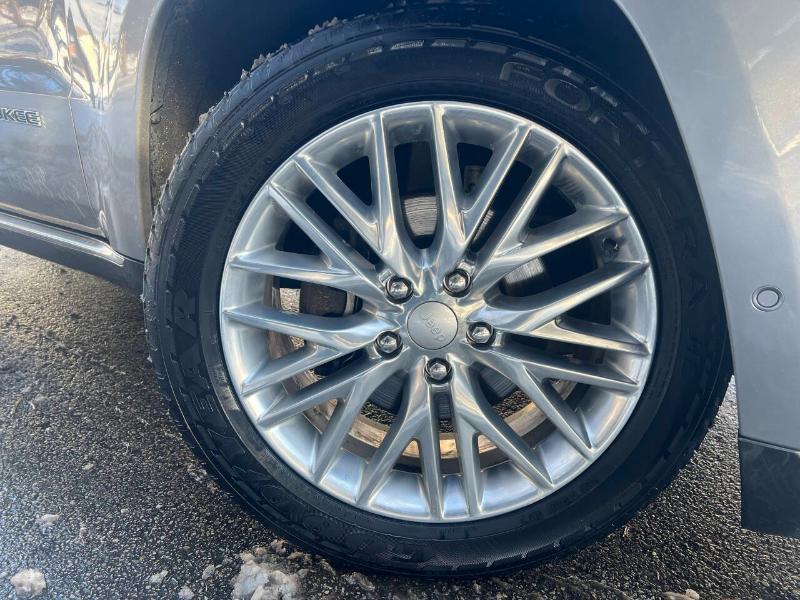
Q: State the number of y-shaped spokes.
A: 10